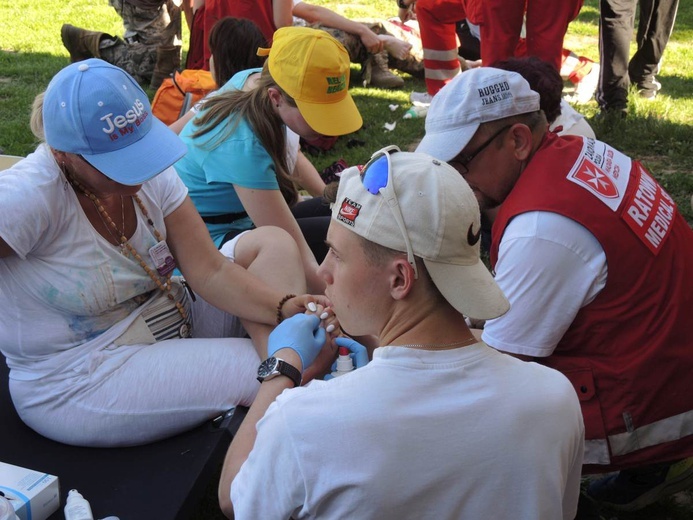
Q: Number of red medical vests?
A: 1